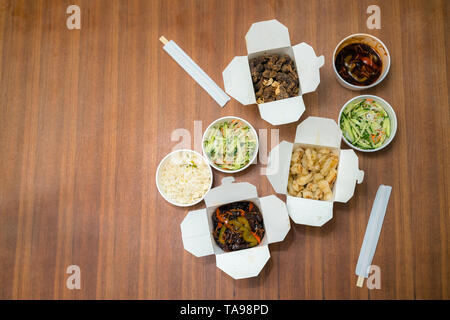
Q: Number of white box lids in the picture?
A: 12